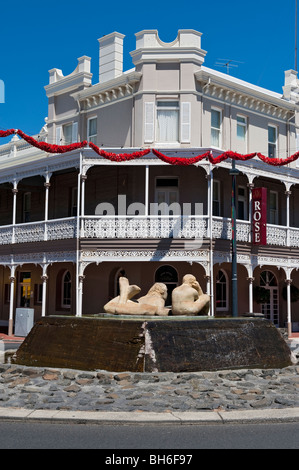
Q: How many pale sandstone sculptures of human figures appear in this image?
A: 2